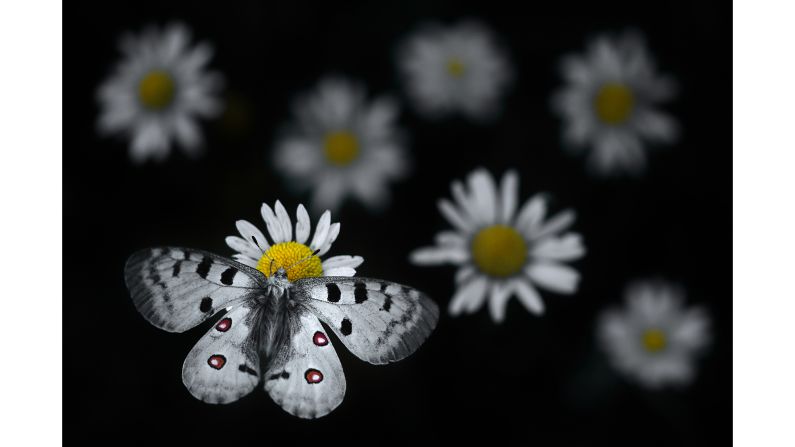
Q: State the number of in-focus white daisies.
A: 1